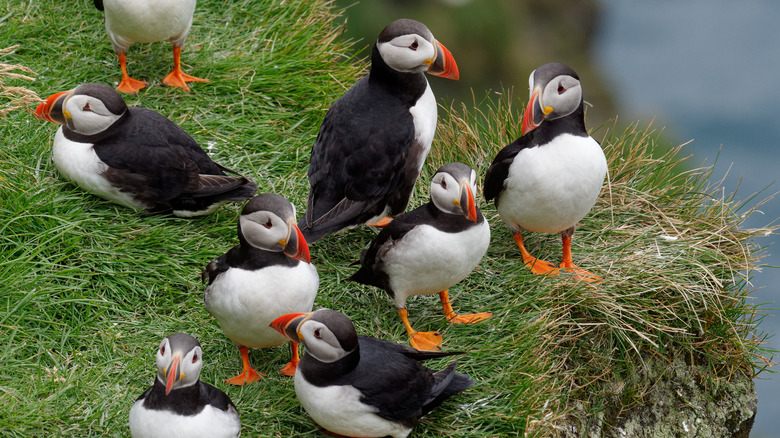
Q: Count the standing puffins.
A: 5